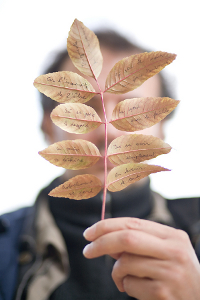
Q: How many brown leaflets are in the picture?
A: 9